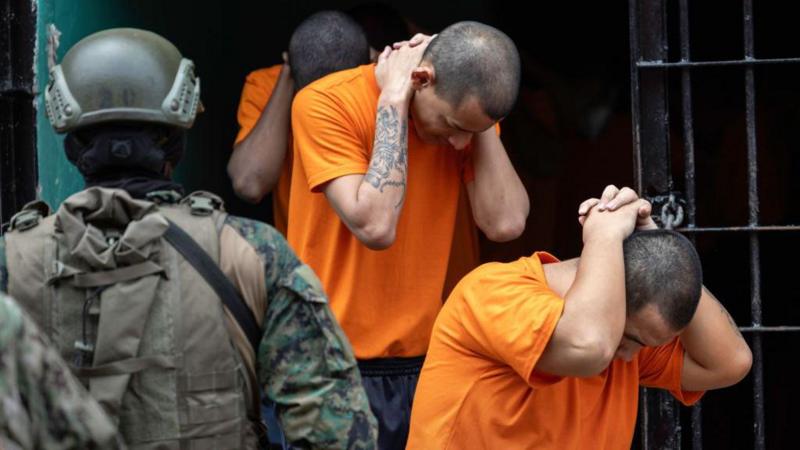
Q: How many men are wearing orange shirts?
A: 3